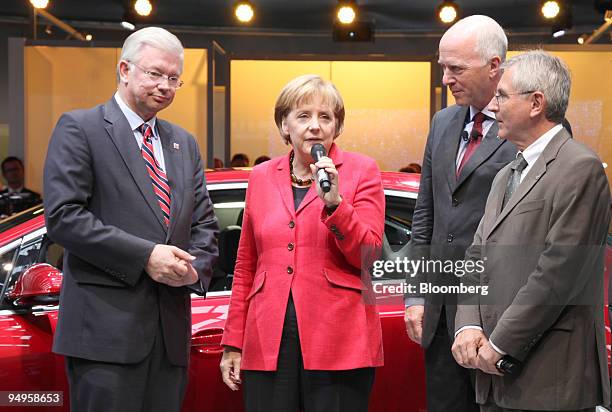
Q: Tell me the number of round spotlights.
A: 6